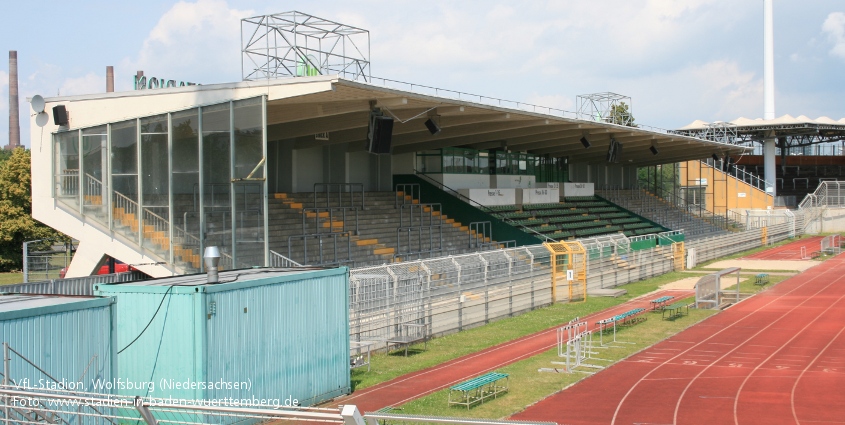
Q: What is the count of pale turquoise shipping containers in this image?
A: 2